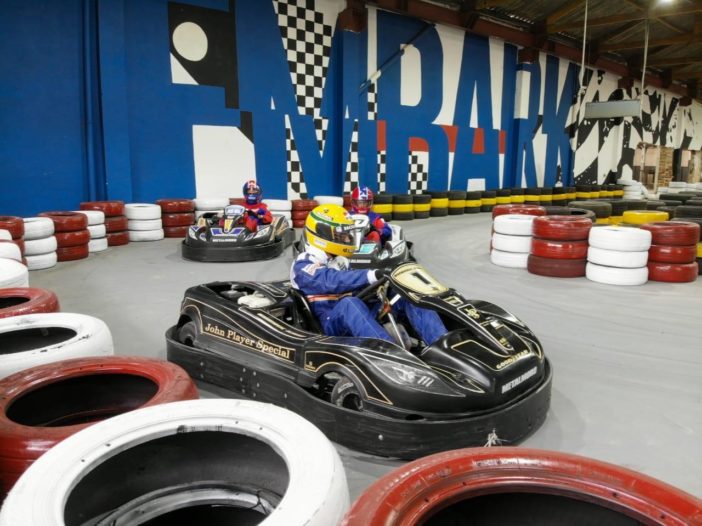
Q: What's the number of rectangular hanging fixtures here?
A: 1